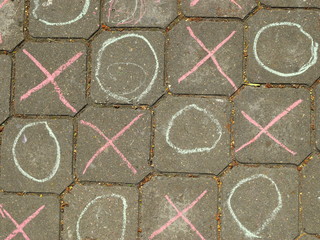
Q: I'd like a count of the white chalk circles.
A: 7